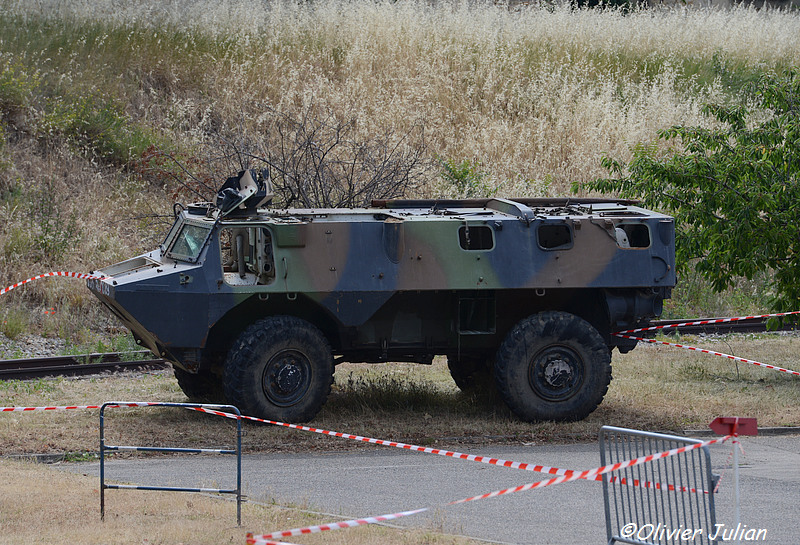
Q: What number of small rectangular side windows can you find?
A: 3